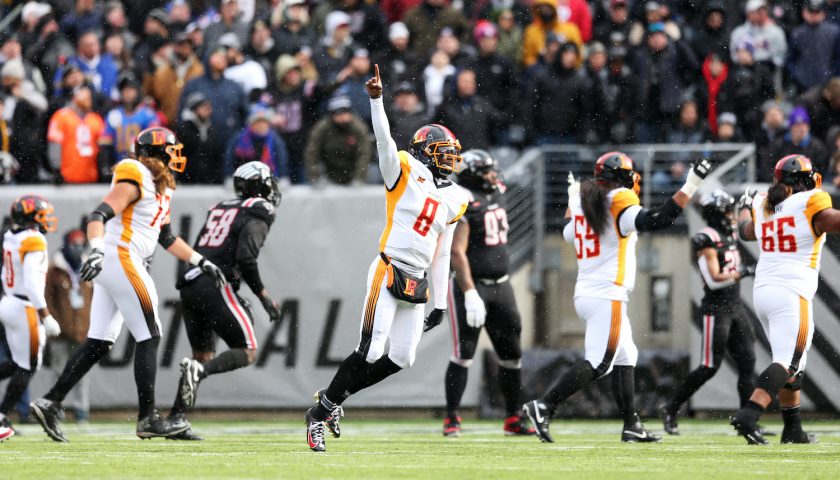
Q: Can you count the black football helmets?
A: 8